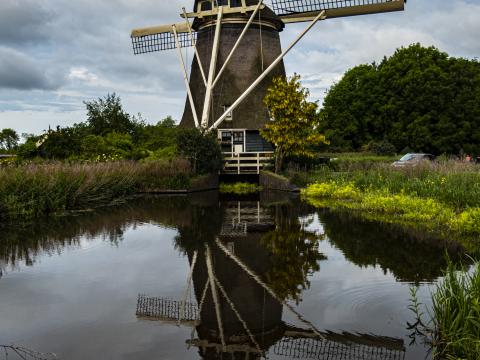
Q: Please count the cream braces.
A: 5